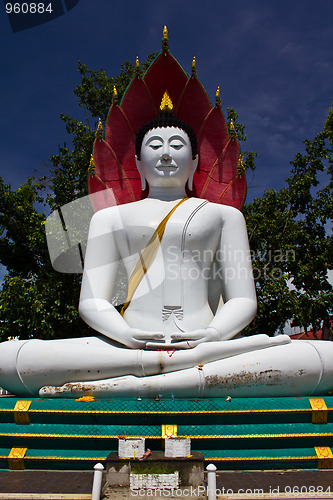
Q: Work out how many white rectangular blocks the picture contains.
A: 3